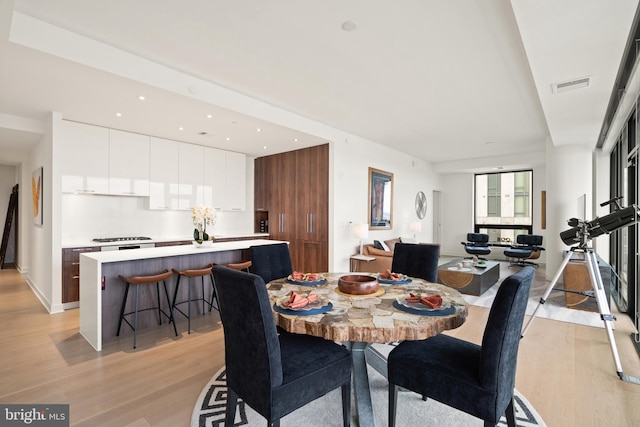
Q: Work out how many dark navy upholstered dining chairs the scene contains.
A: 4